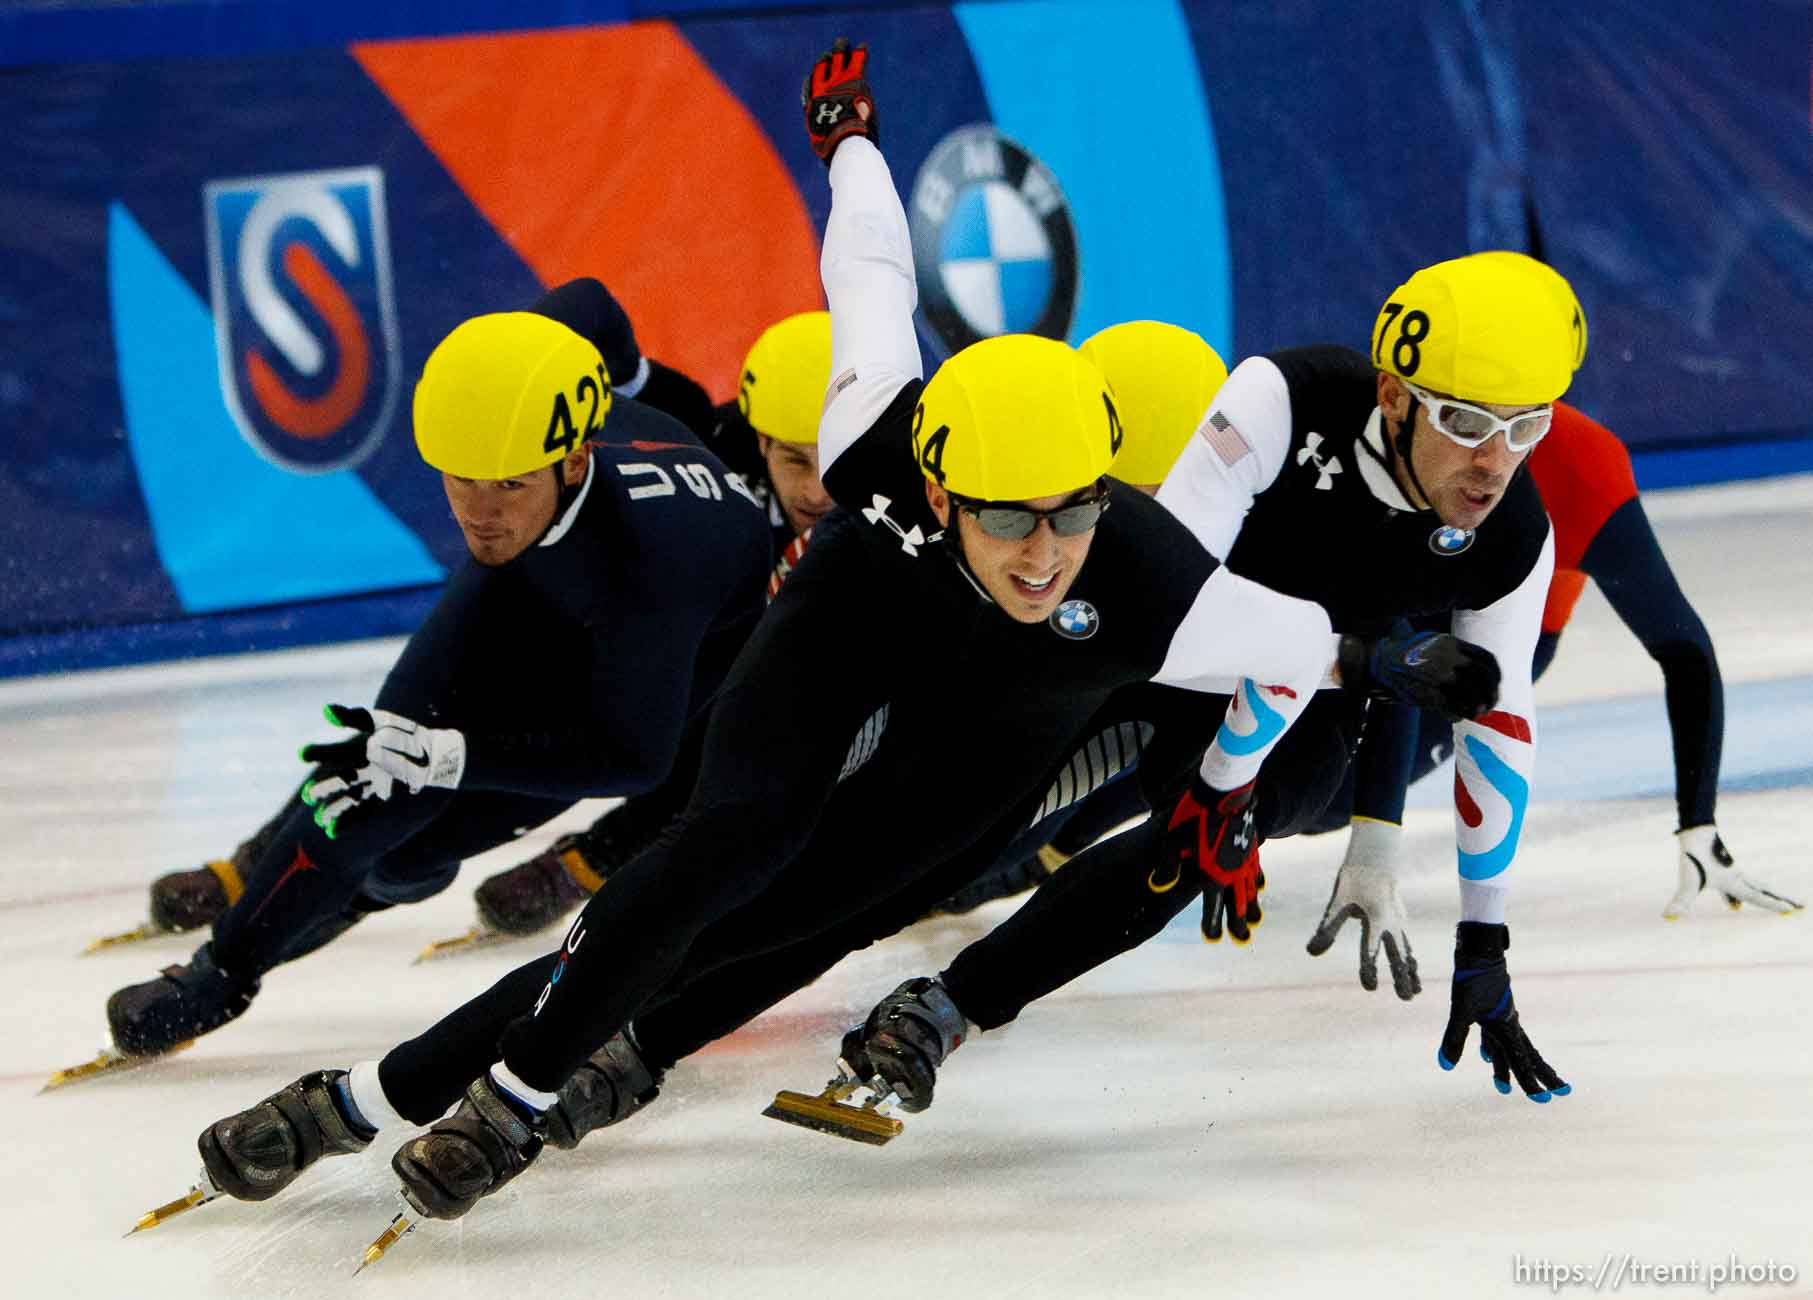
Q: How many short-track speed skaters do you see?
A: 6